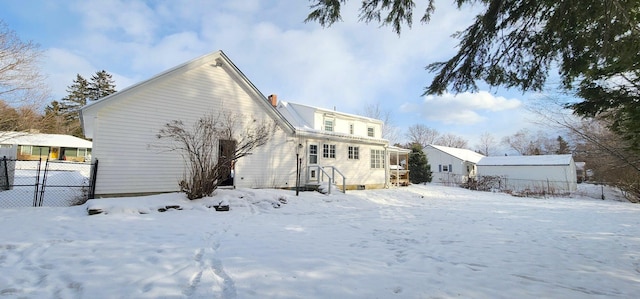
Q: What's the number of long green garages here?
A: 0